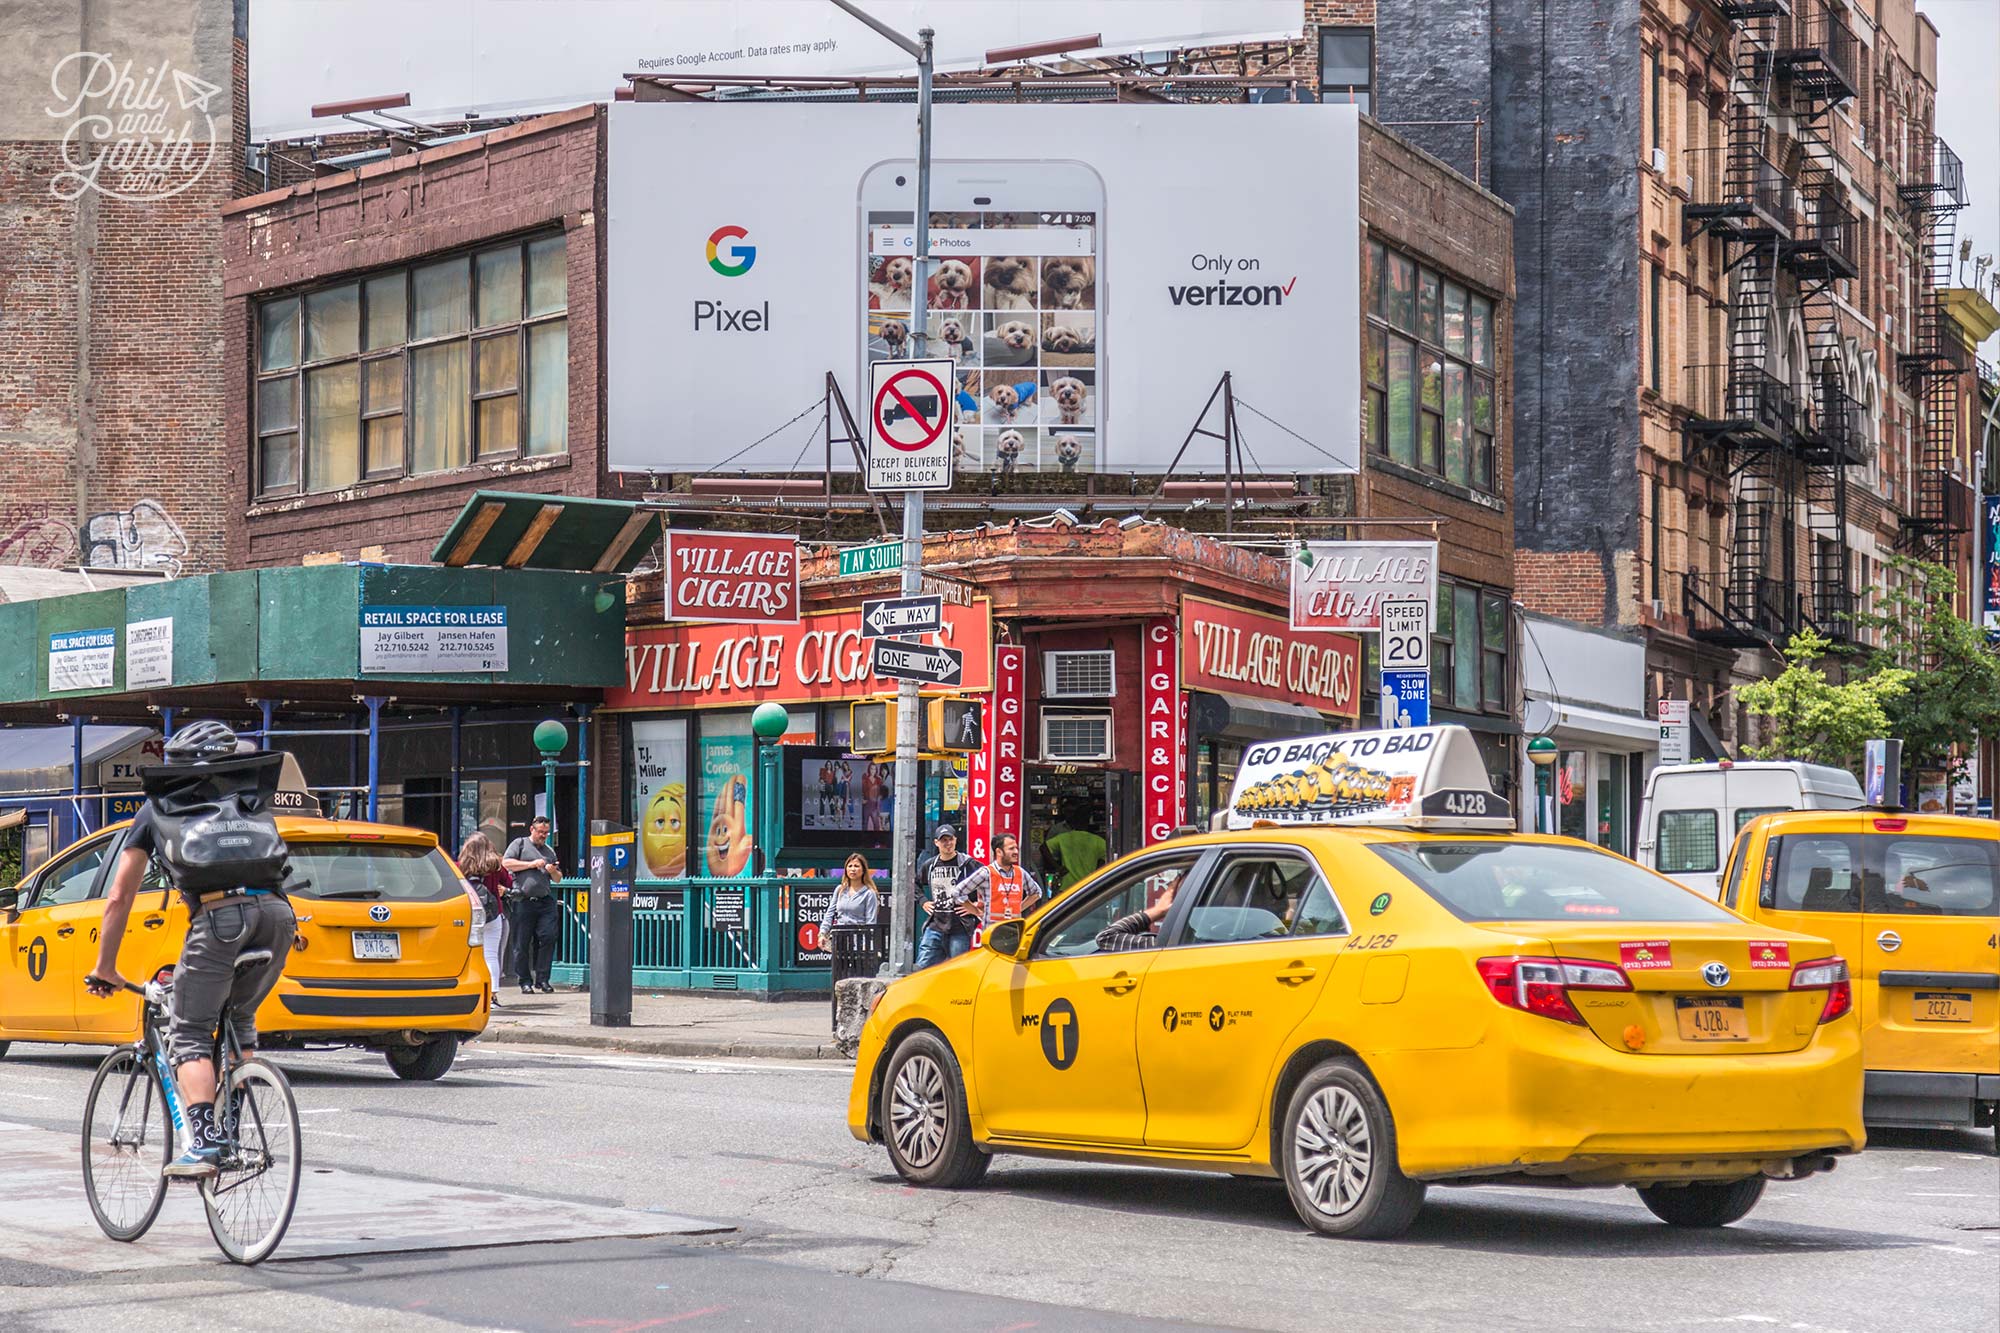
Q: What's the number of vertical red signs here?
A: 4